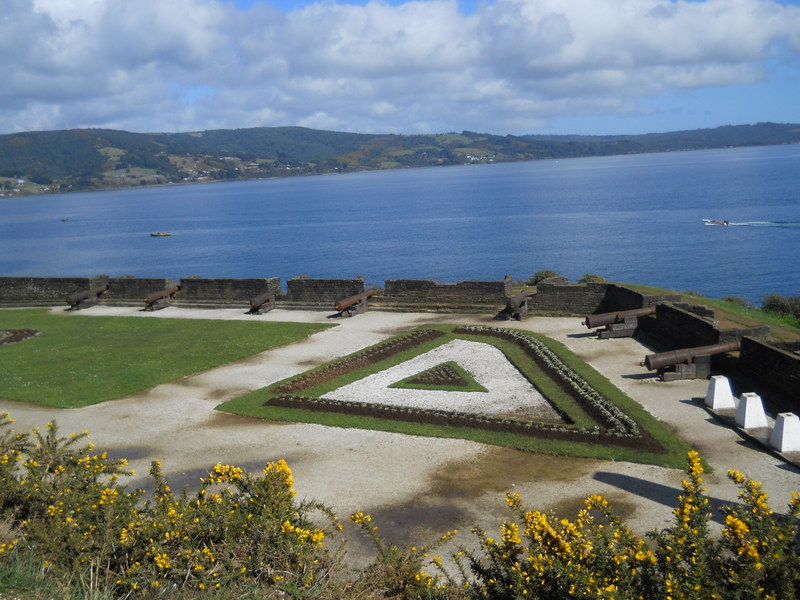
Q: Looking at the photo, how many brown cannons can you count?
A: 7